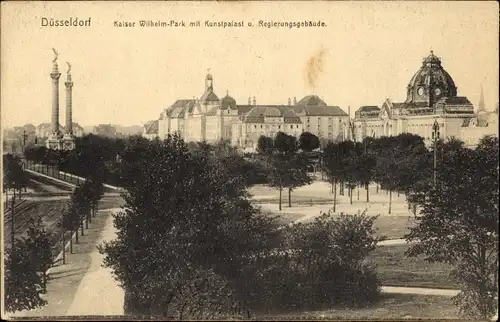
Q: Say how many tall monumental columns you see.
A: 2